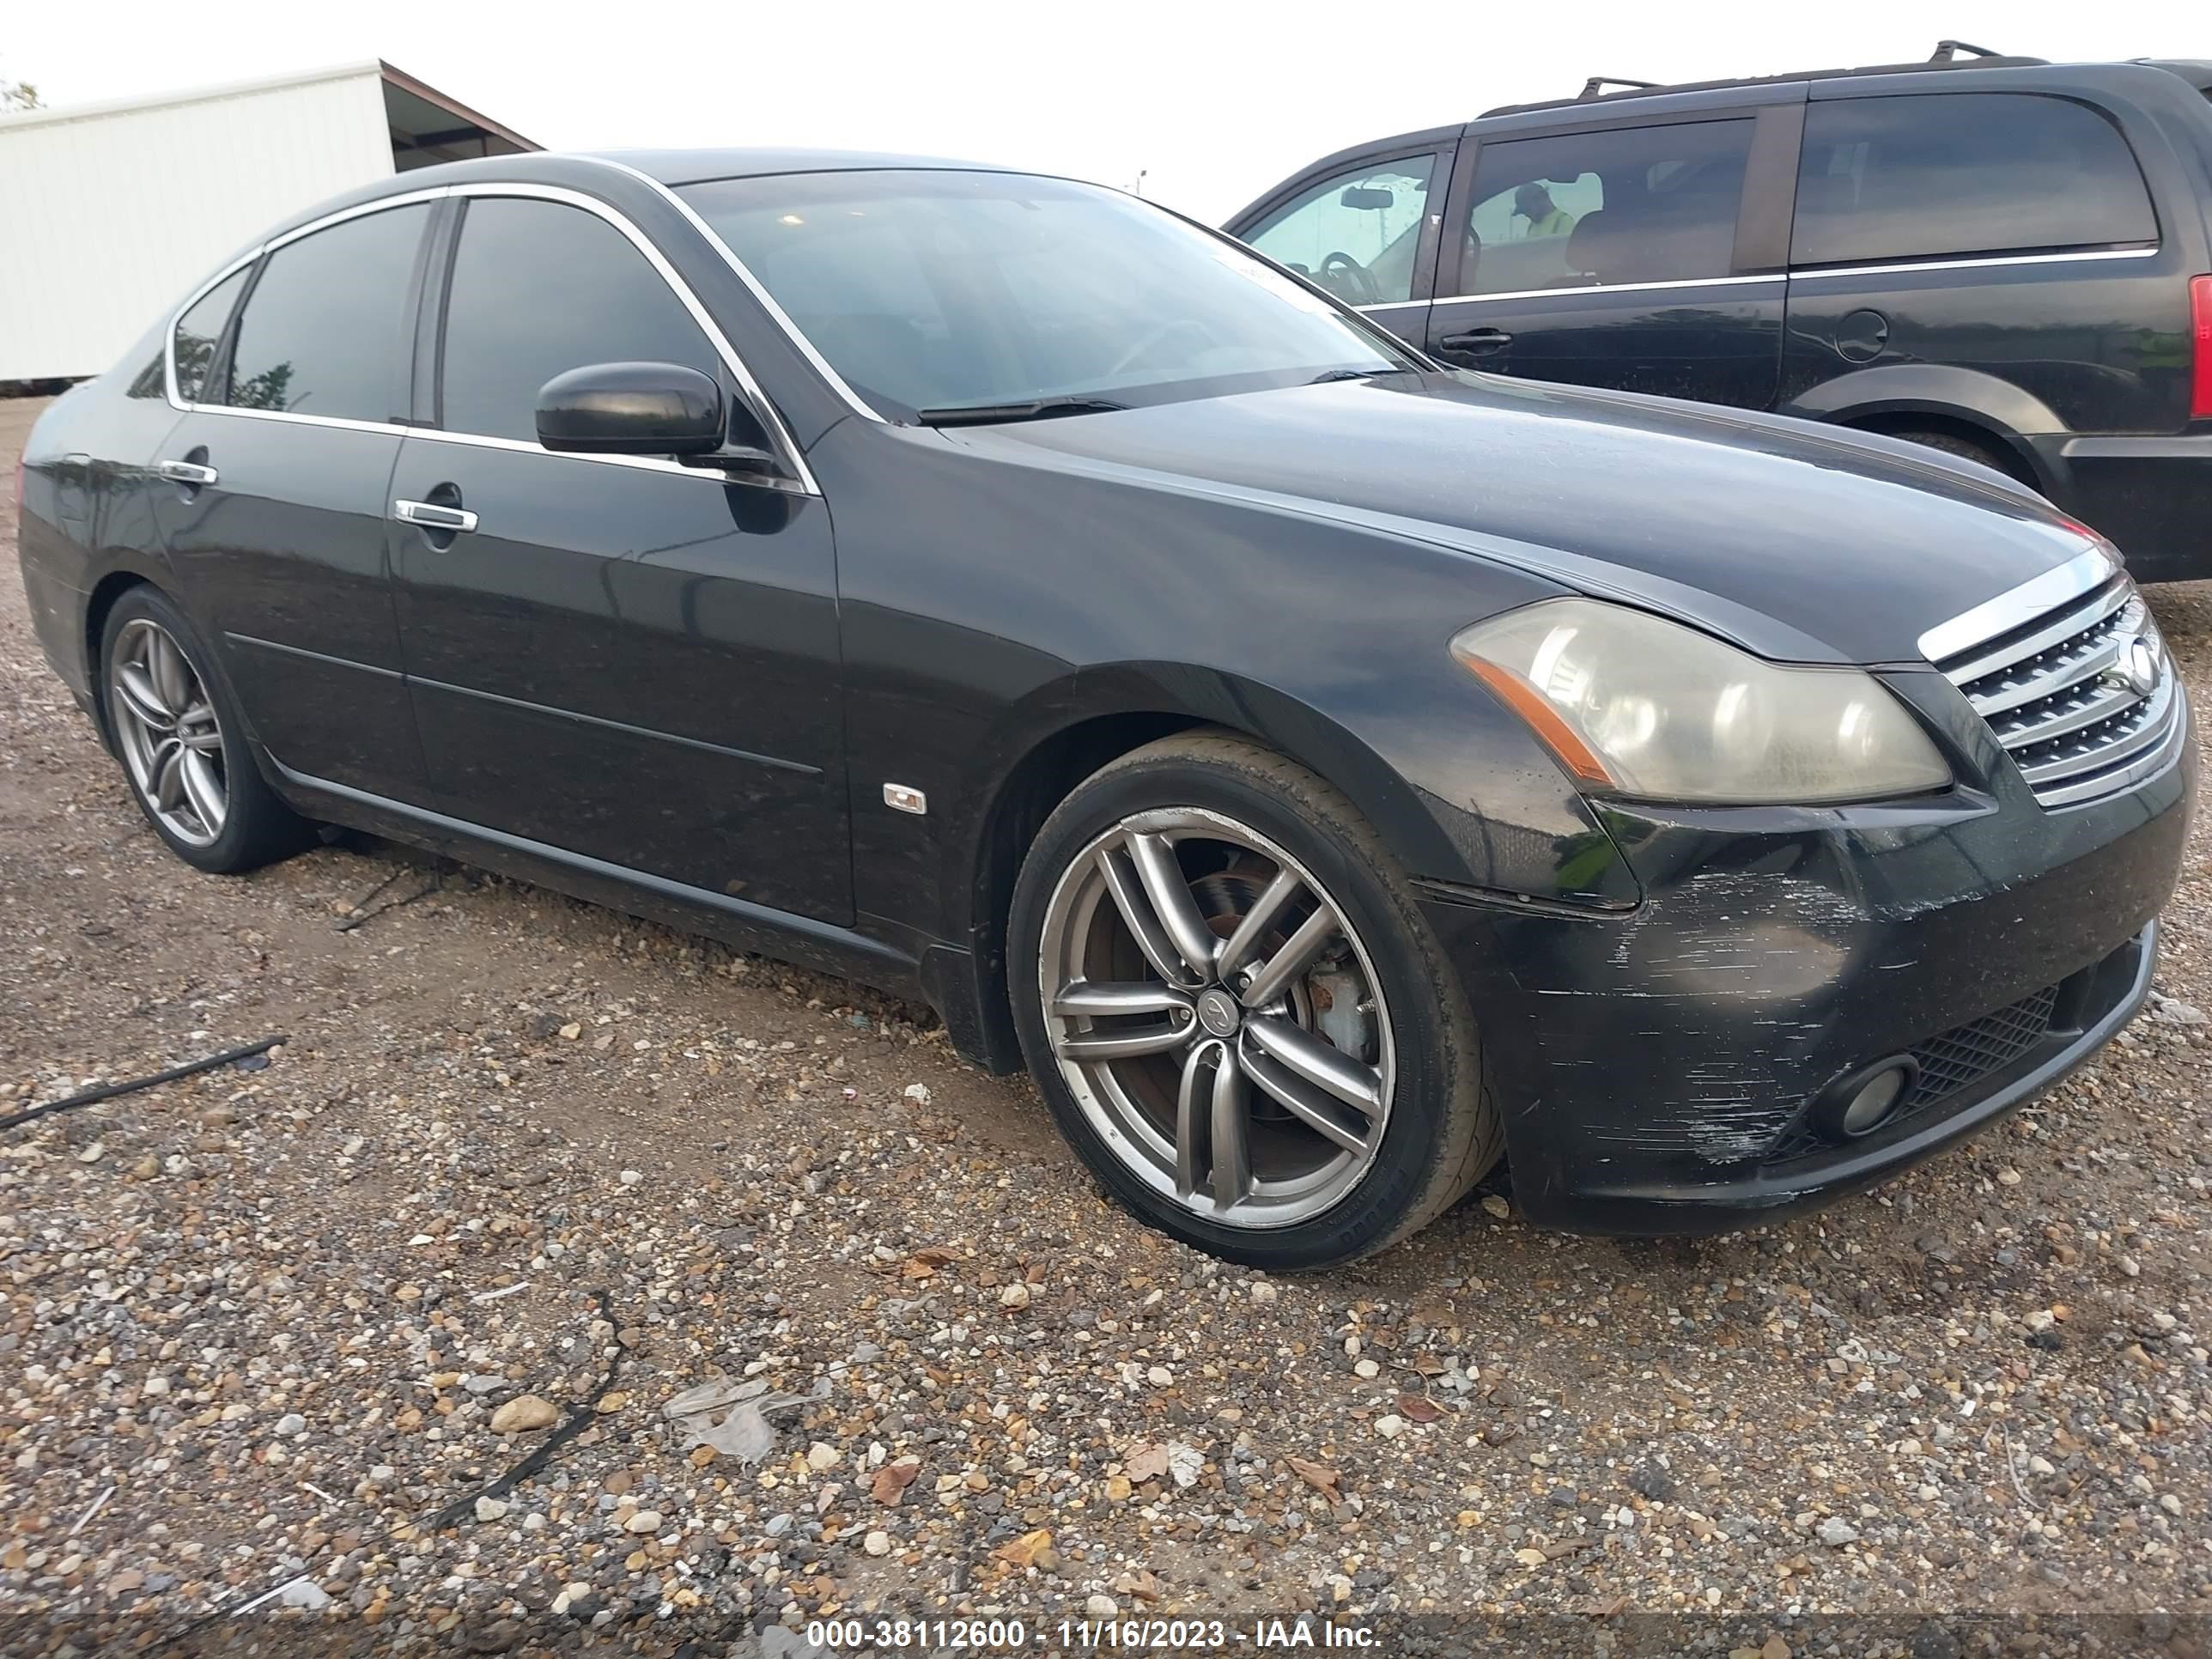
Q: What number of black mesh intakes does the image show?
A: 1